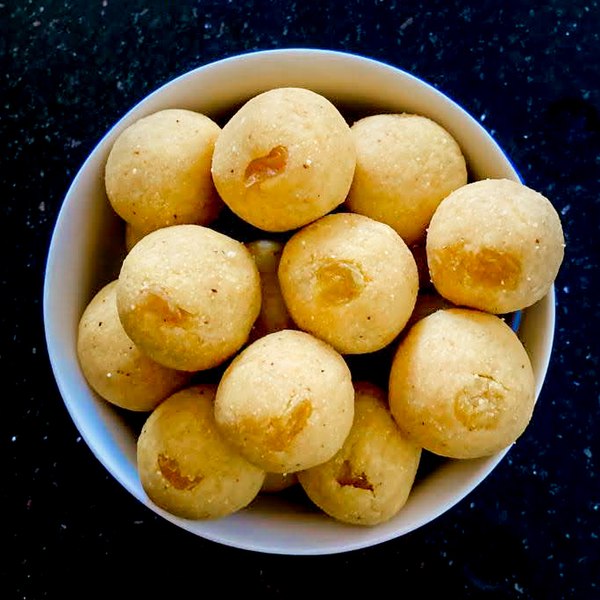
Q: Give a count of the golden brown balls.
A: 11